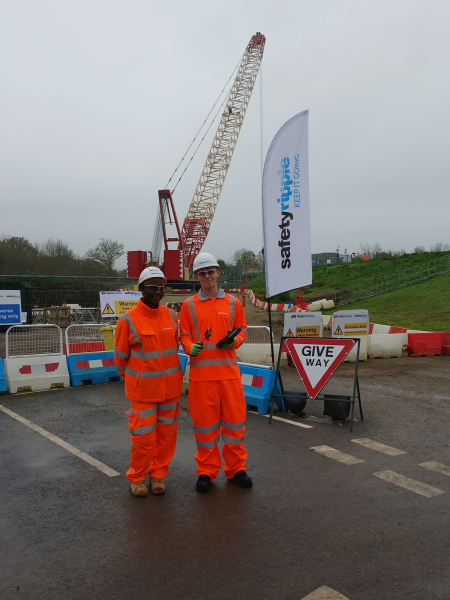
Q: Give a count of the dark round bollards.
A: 2